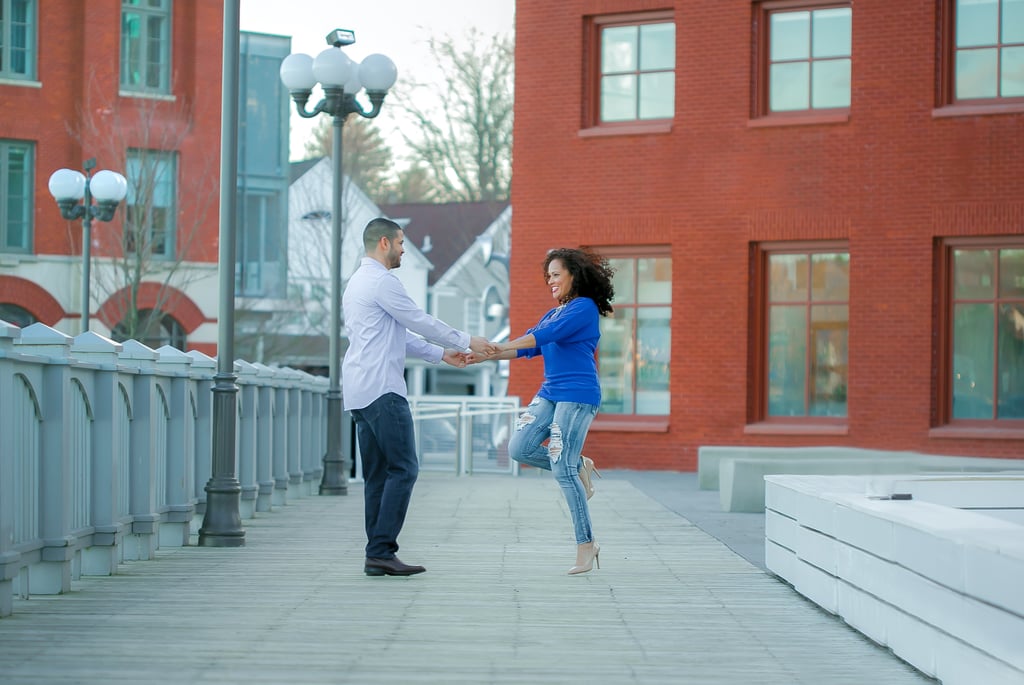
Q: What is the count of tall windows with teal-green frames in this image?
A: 4